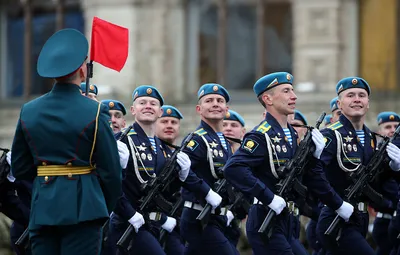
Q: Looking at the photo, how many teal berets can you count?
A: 12